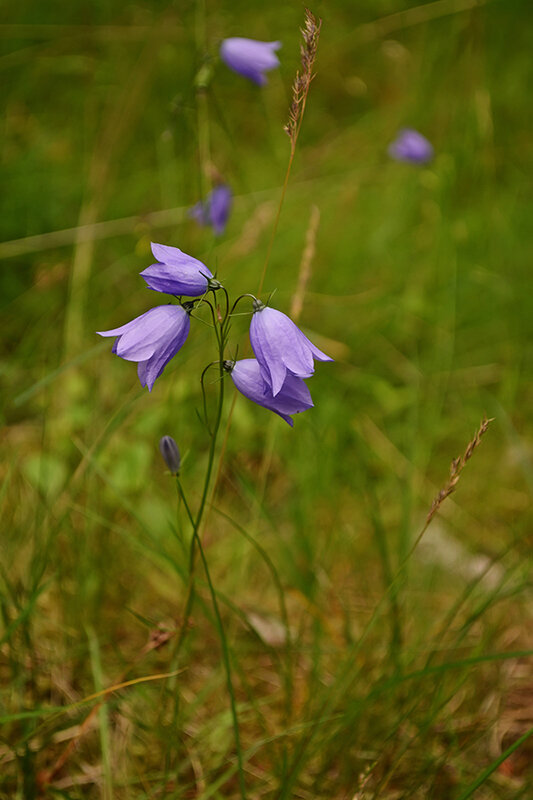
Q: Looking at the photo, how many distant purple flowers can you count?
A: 3